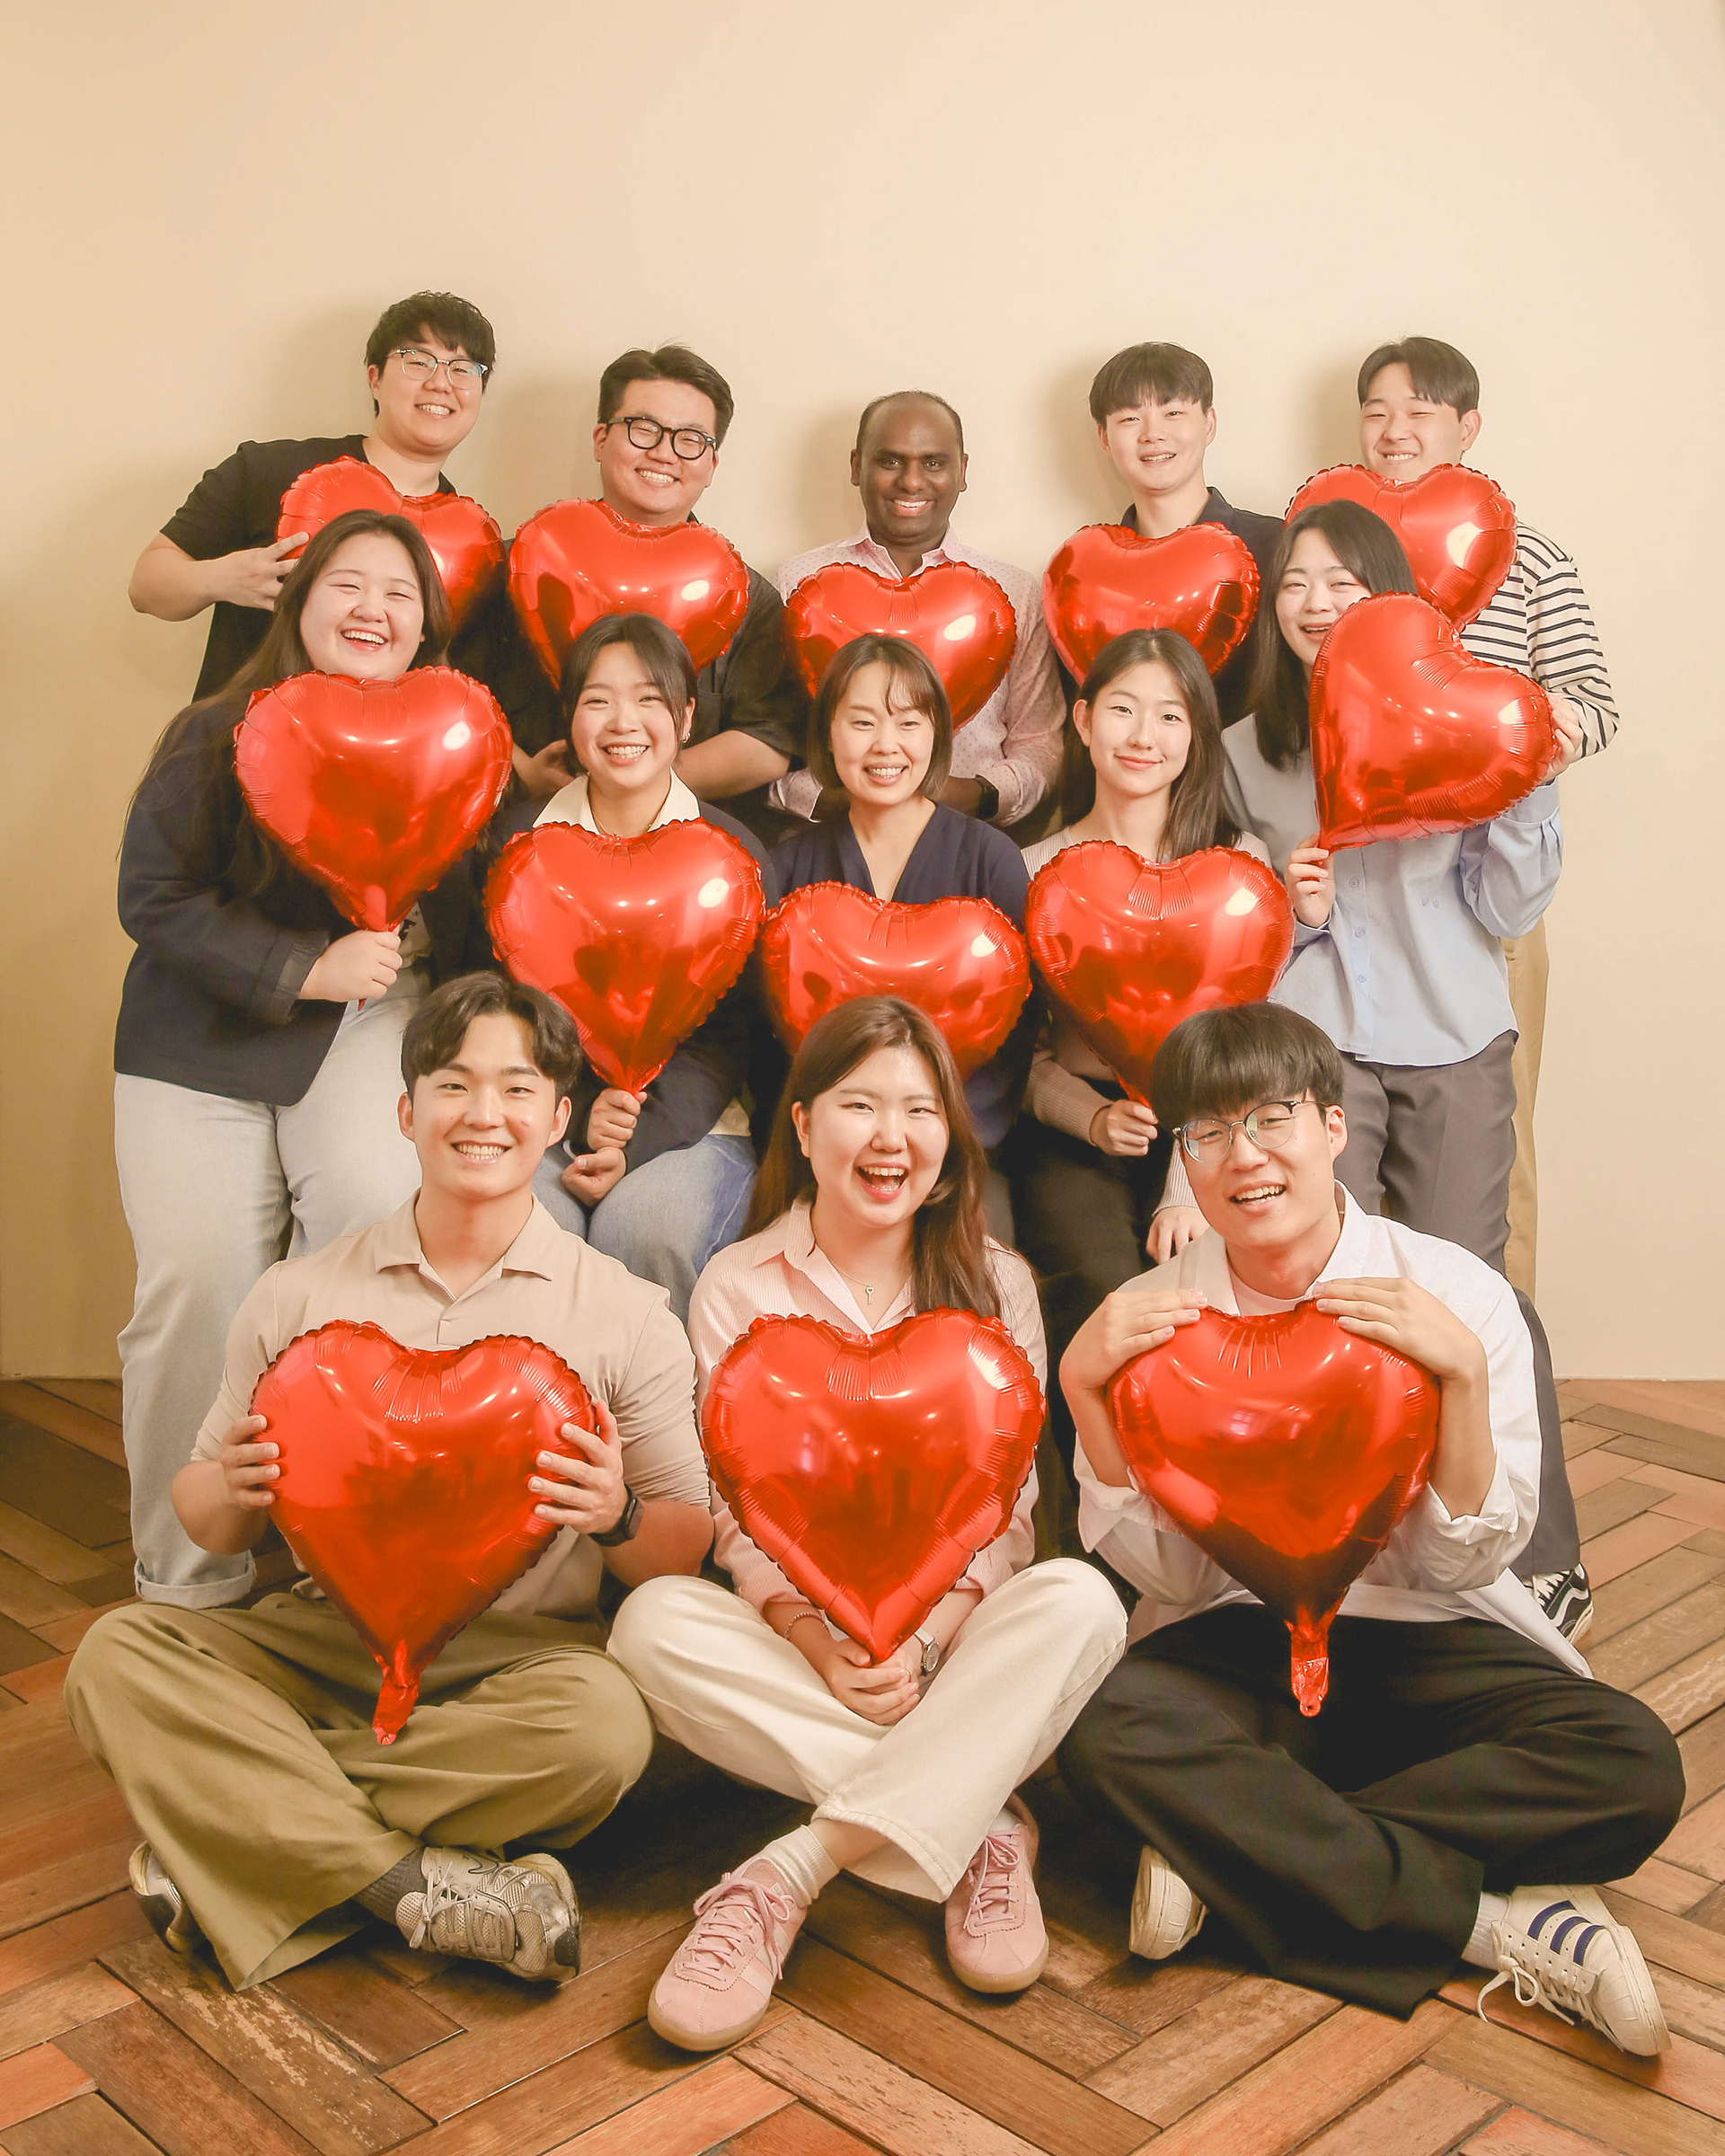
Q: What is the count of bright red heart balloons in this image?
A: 13